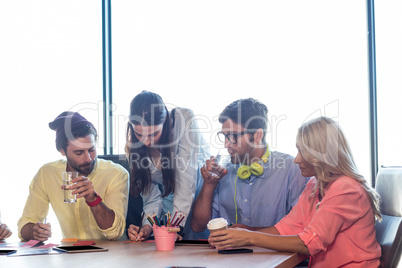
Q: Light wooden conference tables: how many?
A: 1